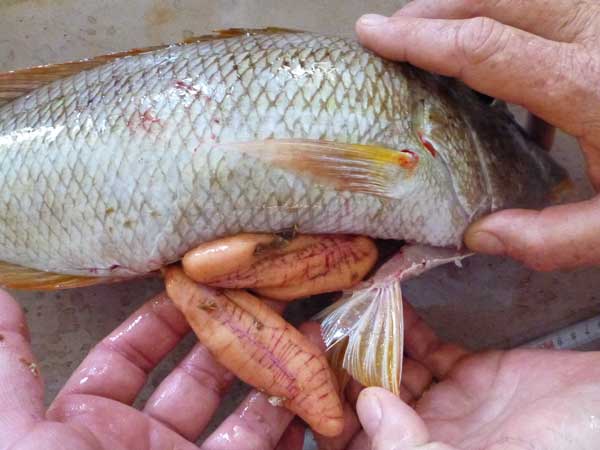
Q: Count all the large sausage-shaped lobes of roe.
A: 2